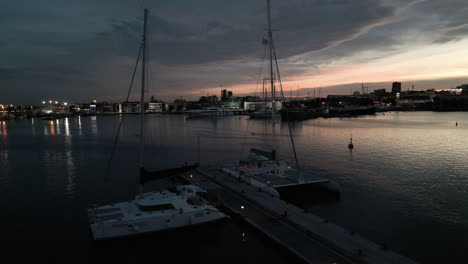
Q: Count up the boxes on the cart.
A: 0